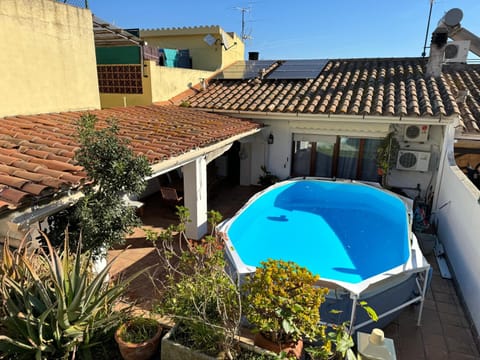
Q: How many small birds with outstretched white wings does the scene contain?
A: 0